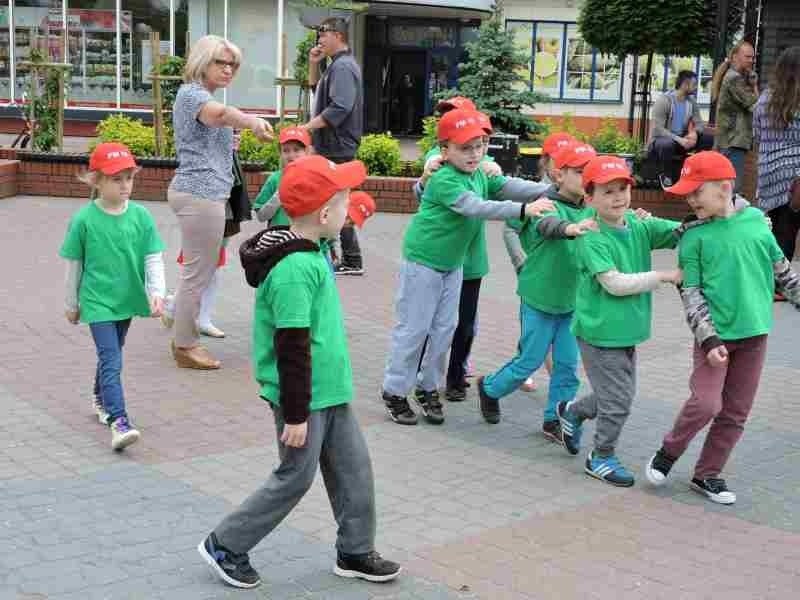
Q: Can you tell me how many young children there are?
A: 11